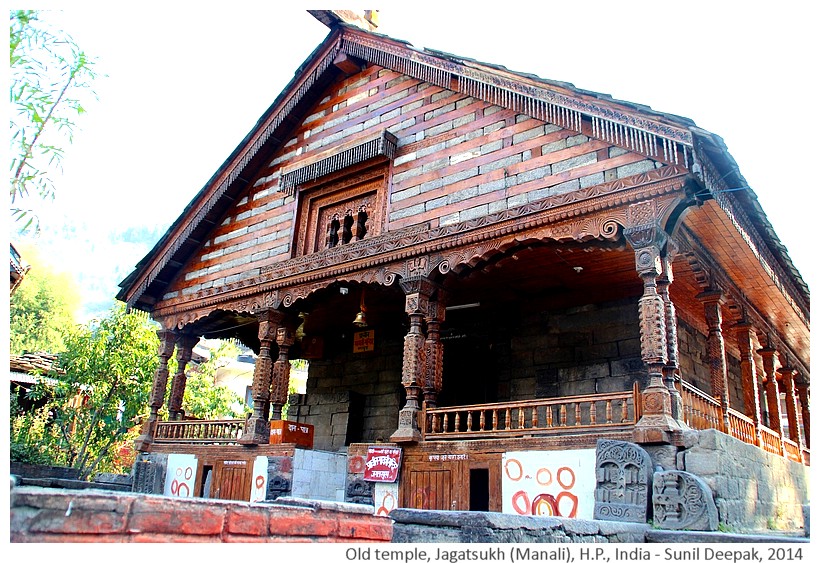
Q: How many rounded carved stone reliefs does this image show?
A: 2